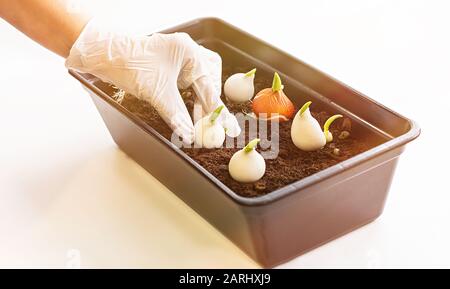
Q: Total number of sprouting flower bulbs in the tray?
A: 5